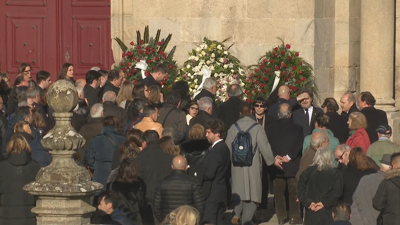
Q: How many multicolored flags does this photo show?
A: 0